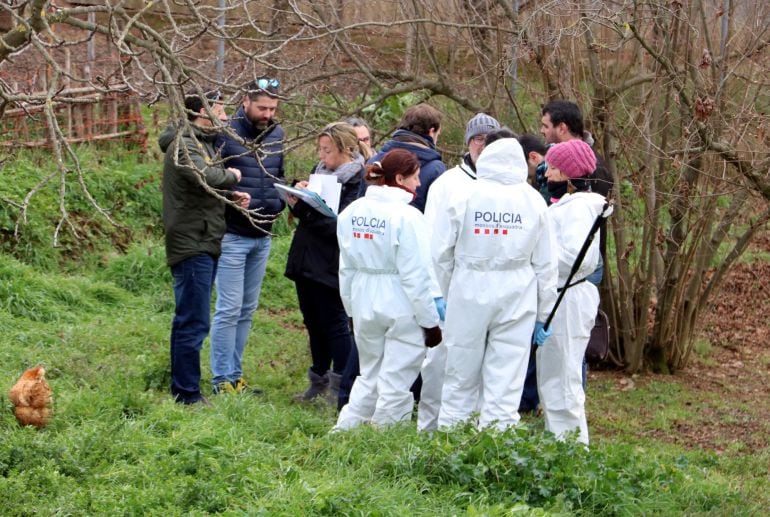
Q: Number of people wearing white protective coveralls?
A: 4